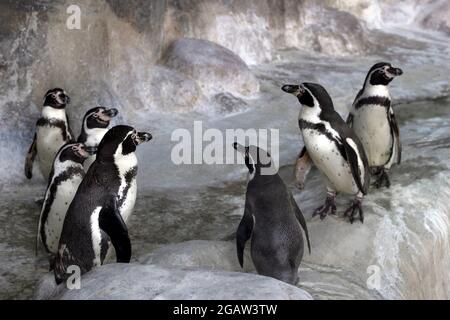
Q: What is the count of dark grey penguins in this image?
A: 1